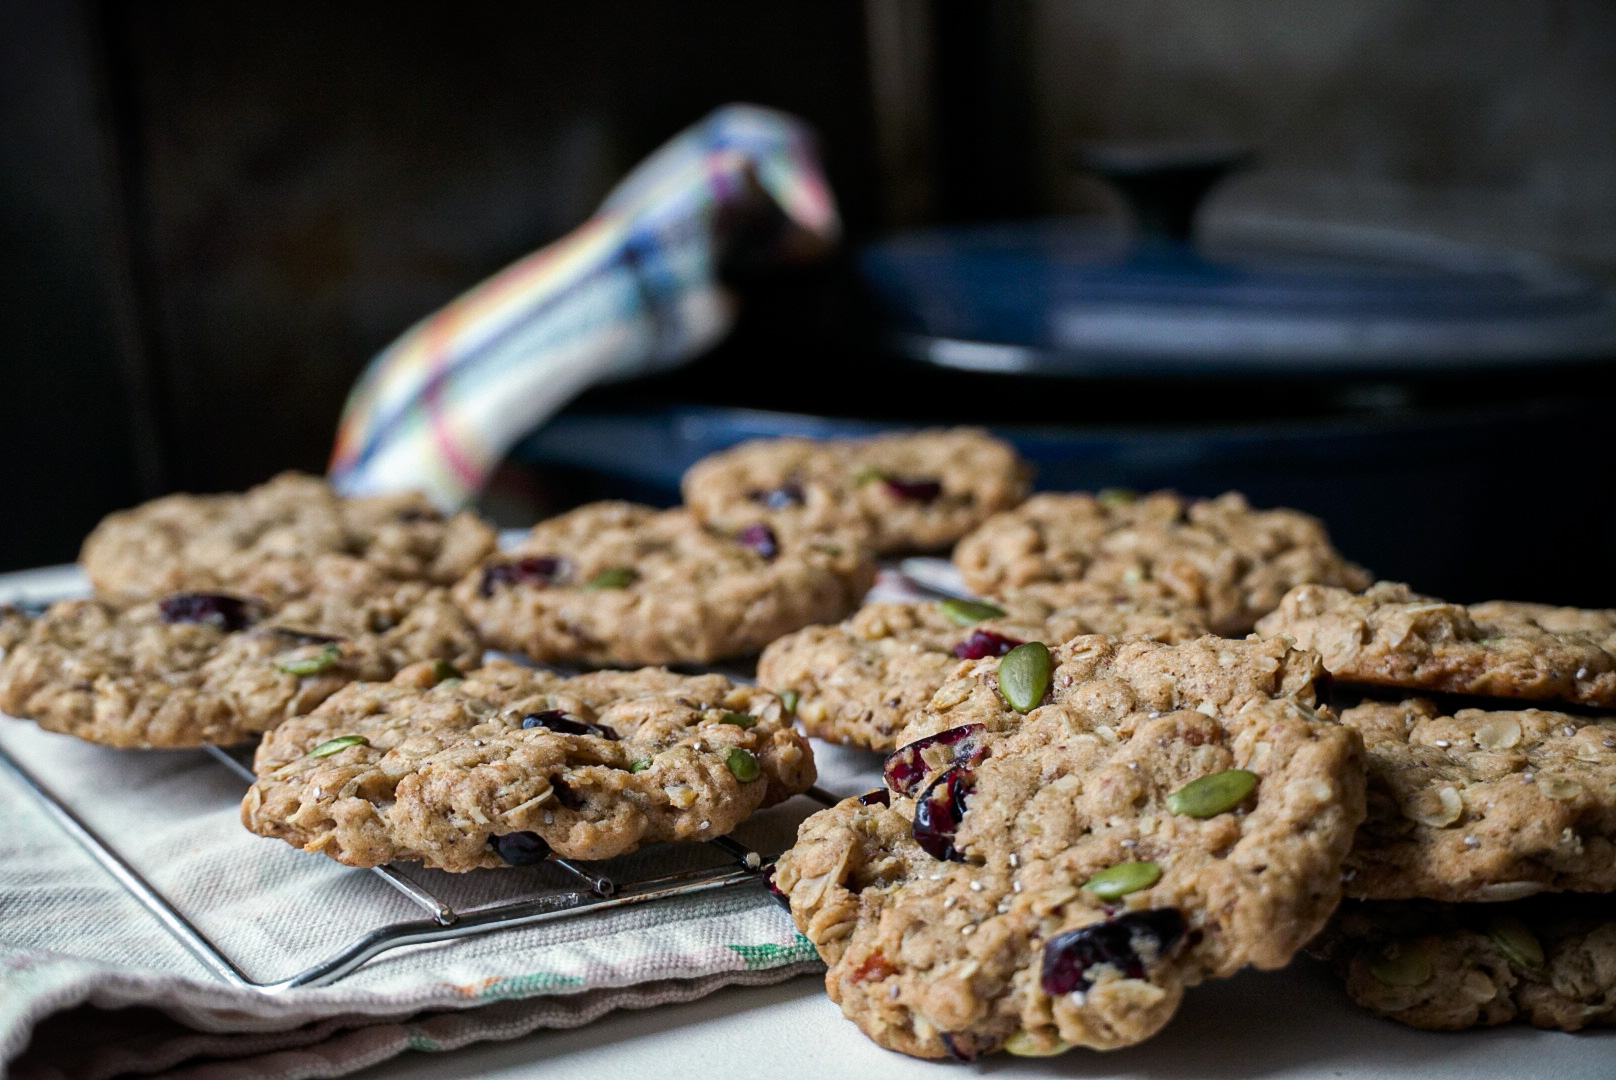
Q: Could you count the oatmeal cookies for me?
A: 11